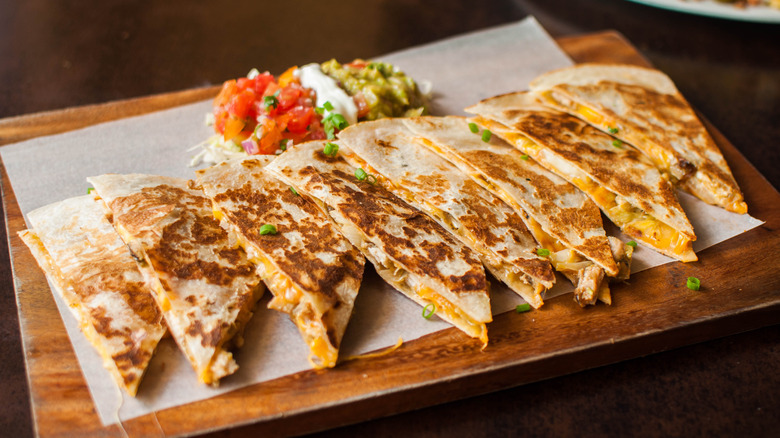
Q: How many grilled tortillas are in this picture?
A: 8